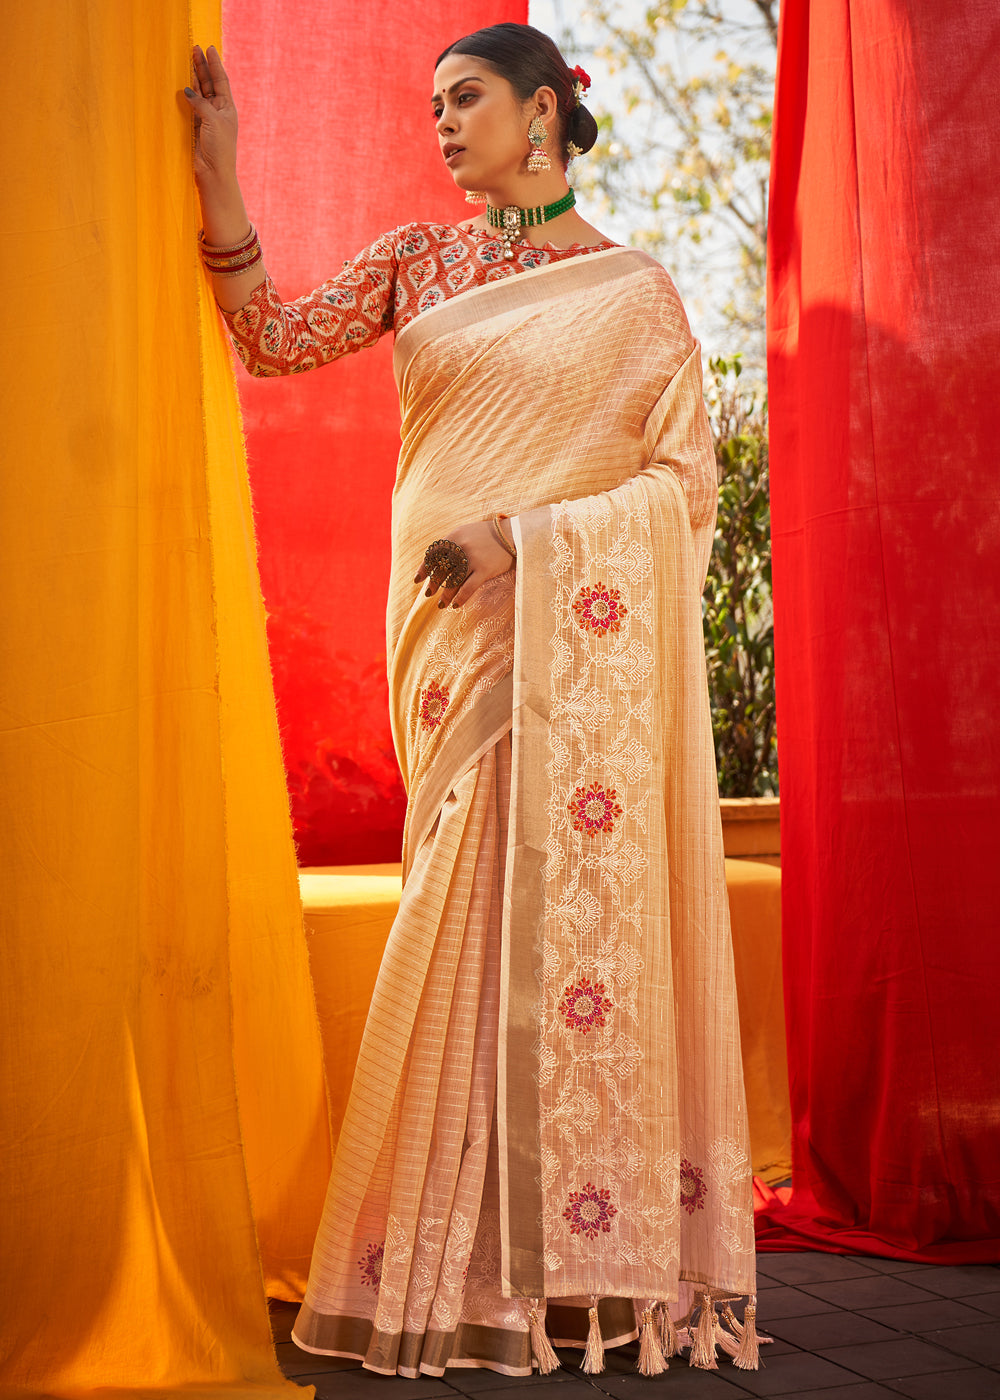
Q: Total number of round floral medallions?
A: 7